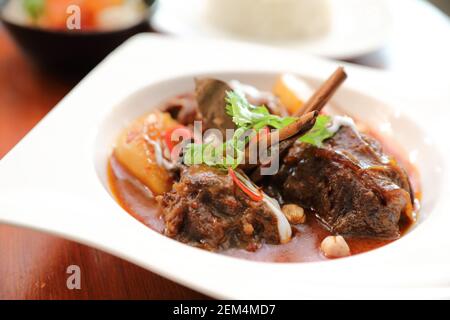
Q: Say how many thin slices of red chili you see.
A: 2